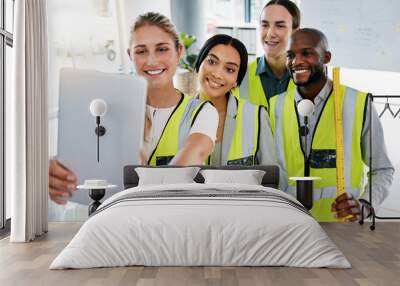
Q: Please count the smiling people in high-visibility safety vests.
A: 4